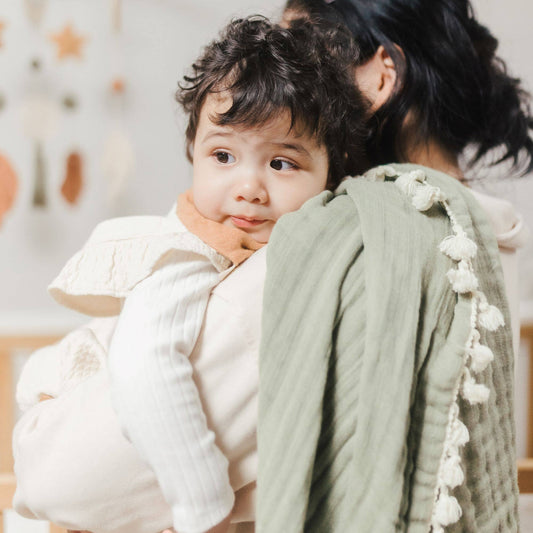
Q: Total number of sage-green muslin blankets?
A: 1